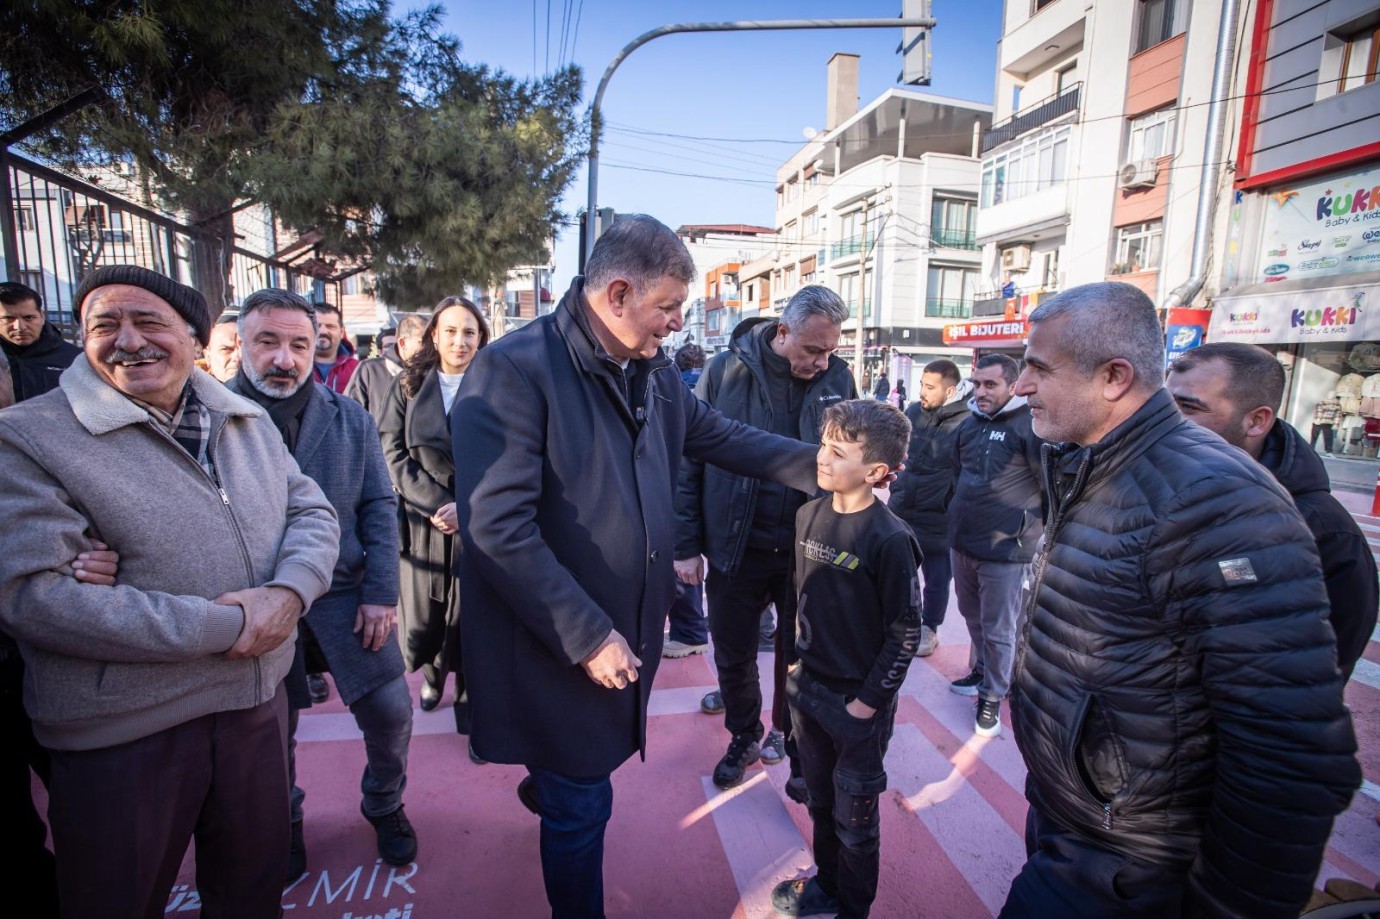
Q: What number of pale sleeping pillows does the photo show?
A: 0